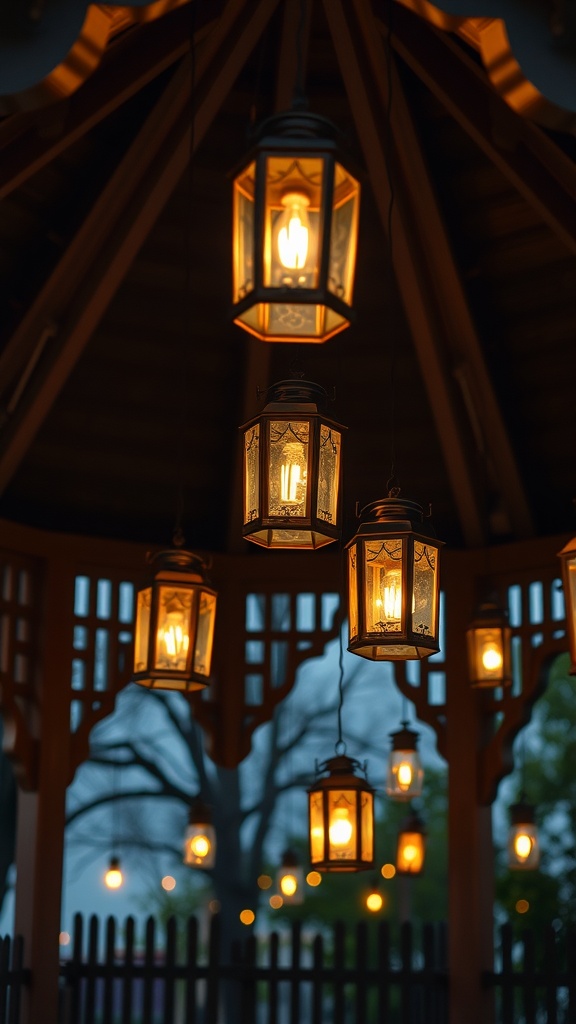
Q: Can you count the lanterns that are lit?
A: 12